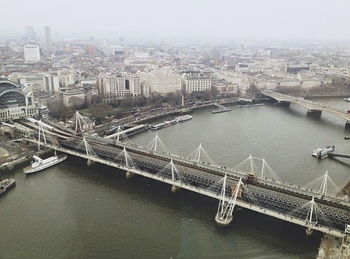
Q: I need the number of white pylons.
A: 14